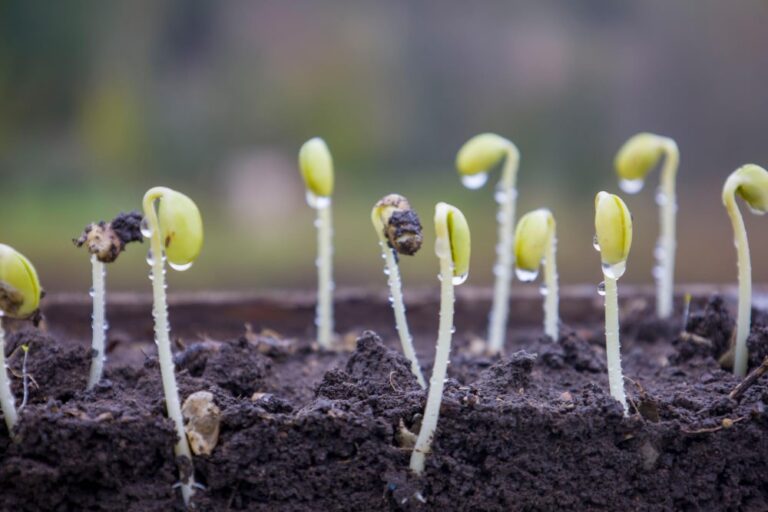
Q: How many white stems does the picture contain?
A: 11